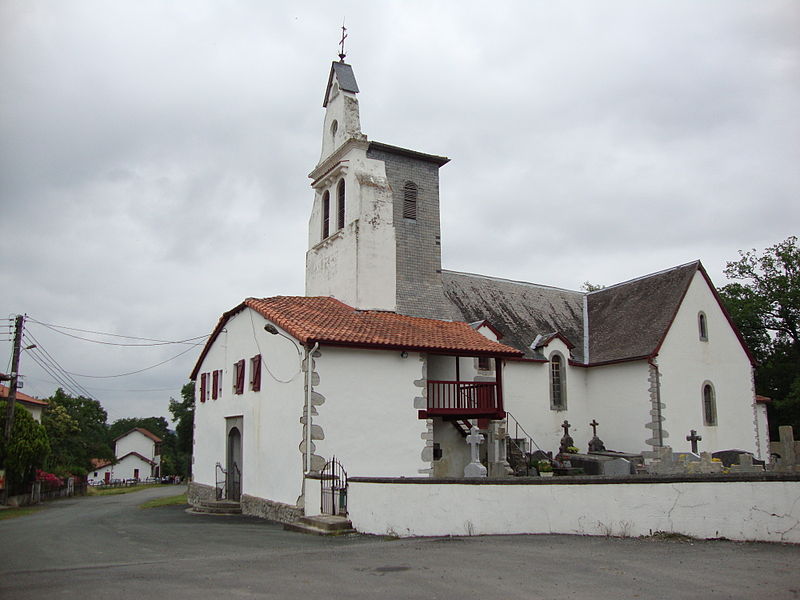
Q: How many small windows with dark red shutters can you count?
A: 4